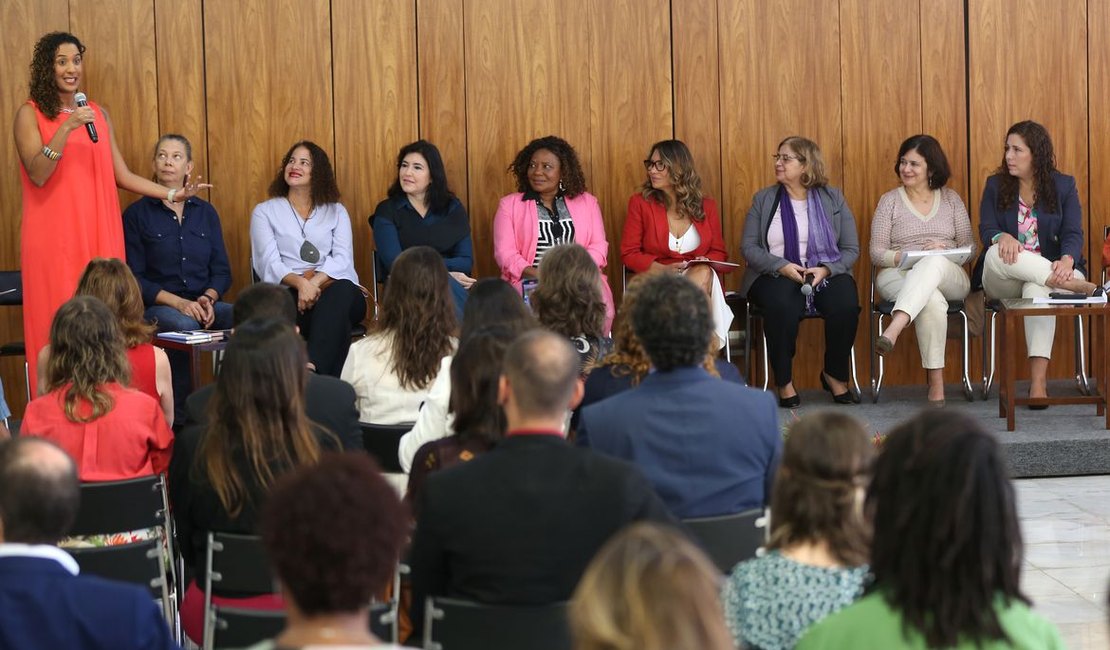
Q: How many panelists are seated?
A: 8